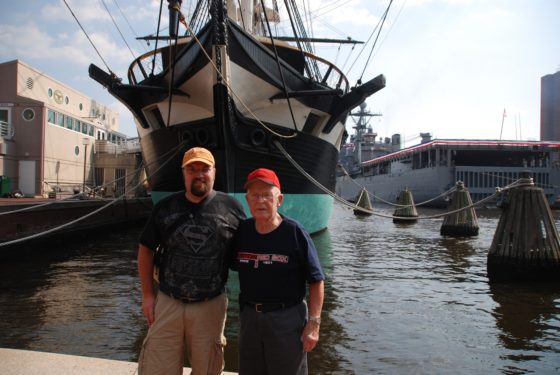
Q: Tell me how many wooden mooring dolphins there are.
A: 4